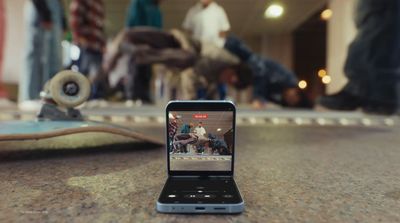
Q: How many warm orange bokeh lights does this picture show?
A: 4